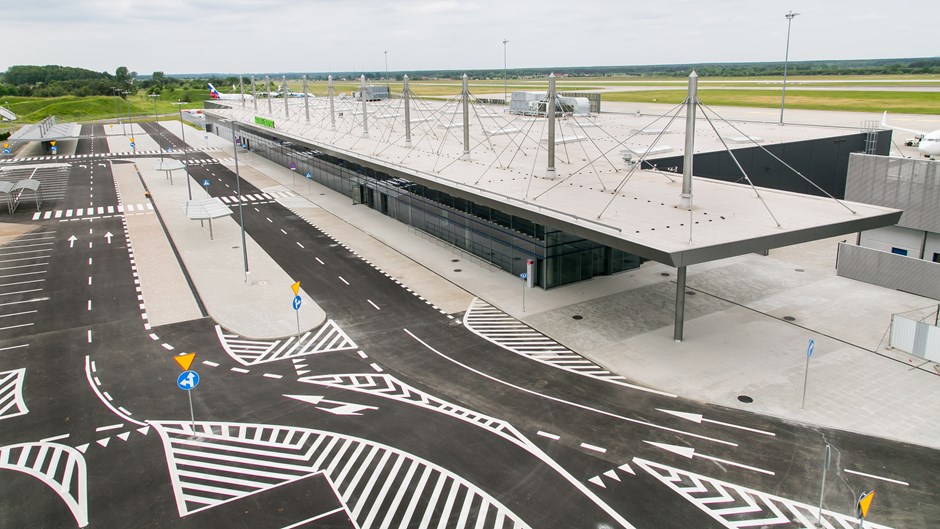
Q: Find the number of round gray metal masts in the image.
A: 11